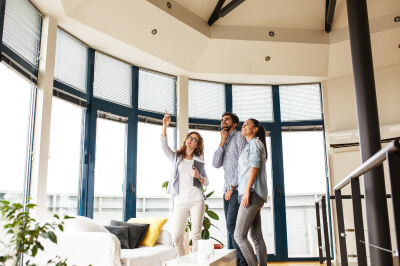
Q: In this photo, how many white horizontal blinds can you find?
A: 7